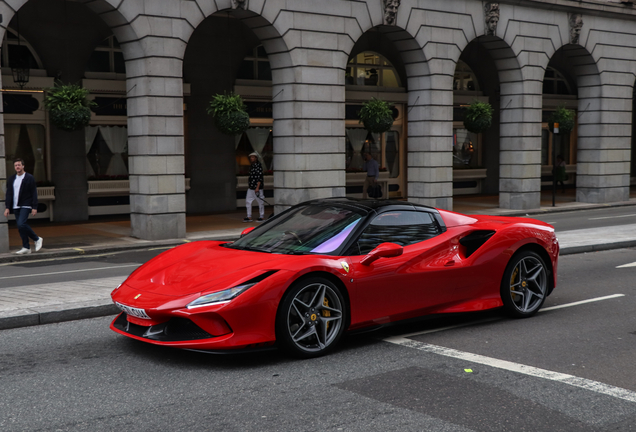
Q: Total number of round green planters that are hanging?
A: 5